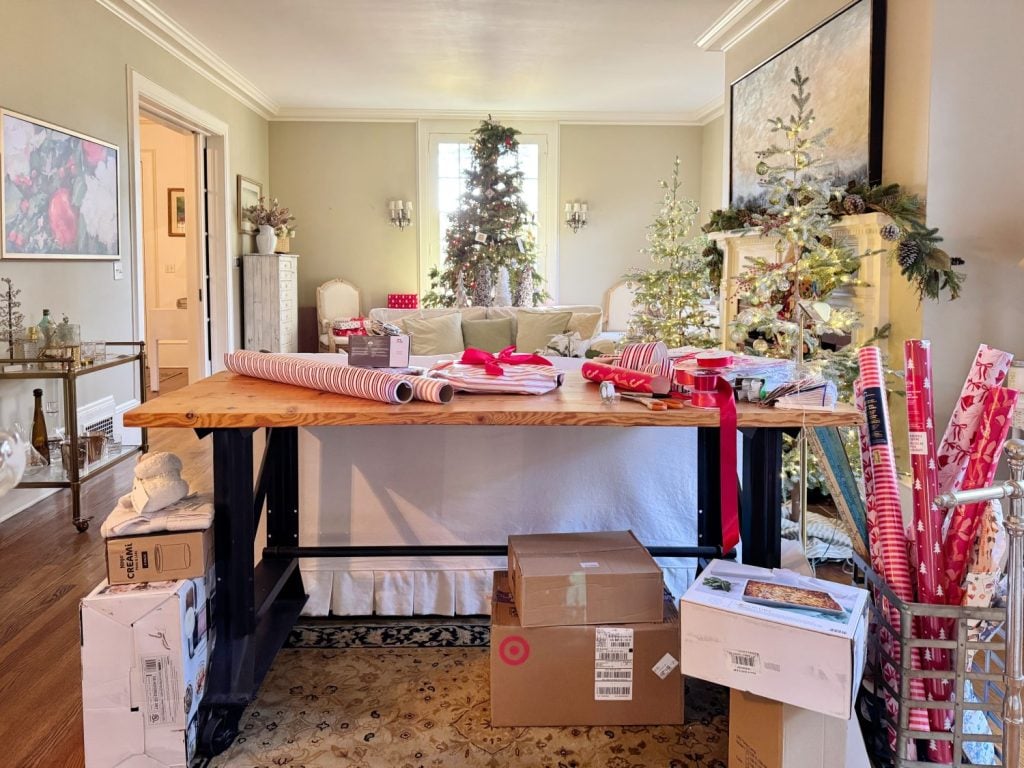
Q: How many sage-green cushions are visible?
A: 3